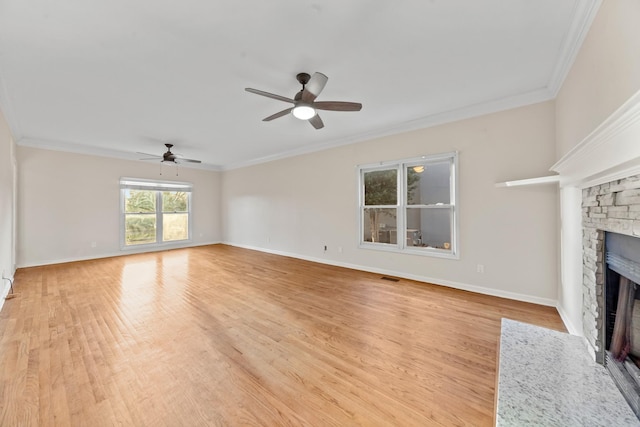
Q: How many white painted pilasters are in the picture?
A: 1